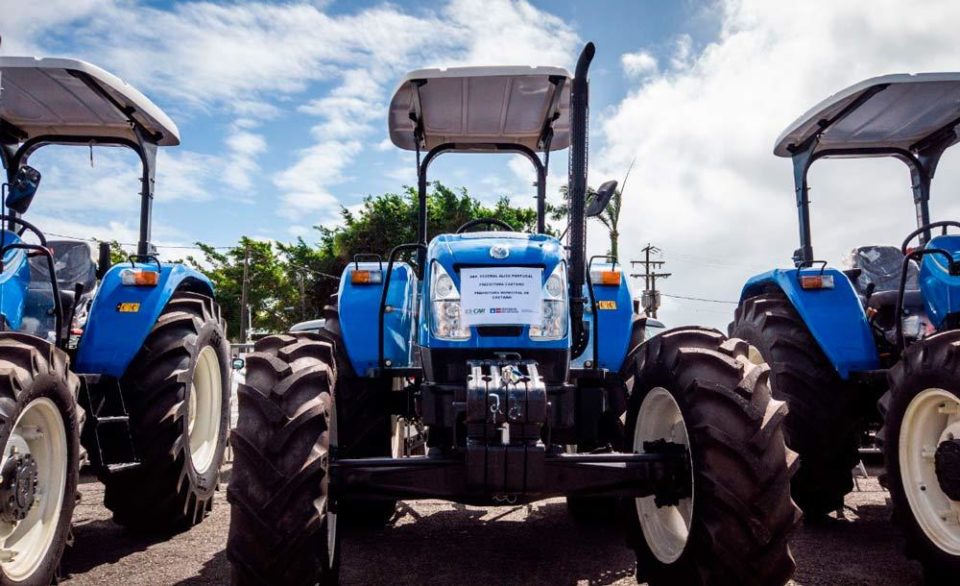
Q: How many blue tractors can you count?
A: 3